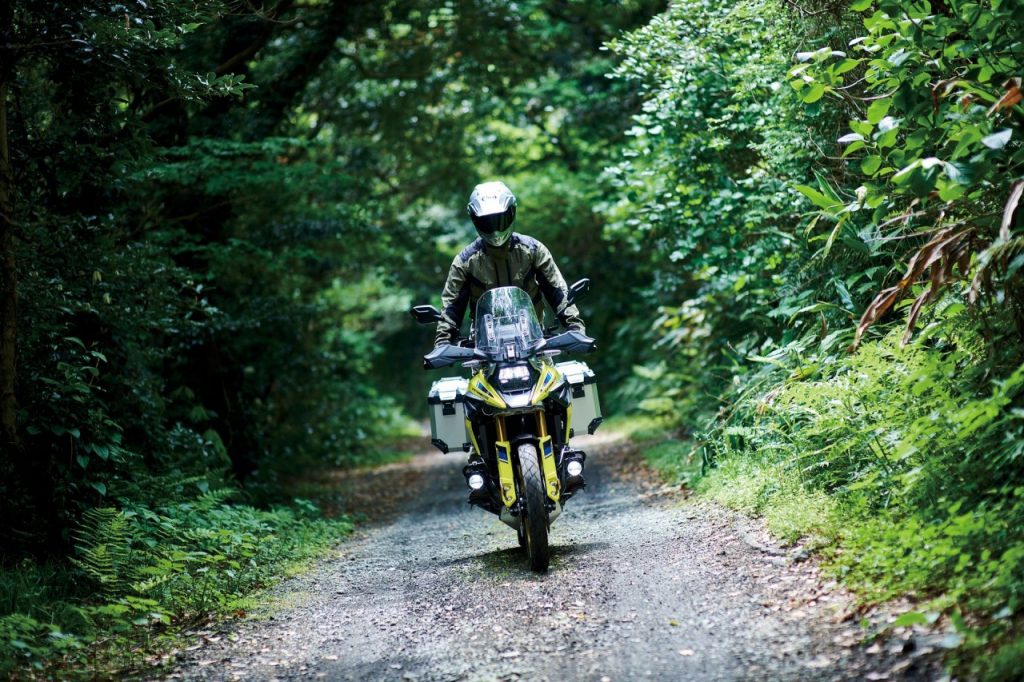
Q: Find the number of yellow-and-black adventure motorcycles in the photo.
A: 1